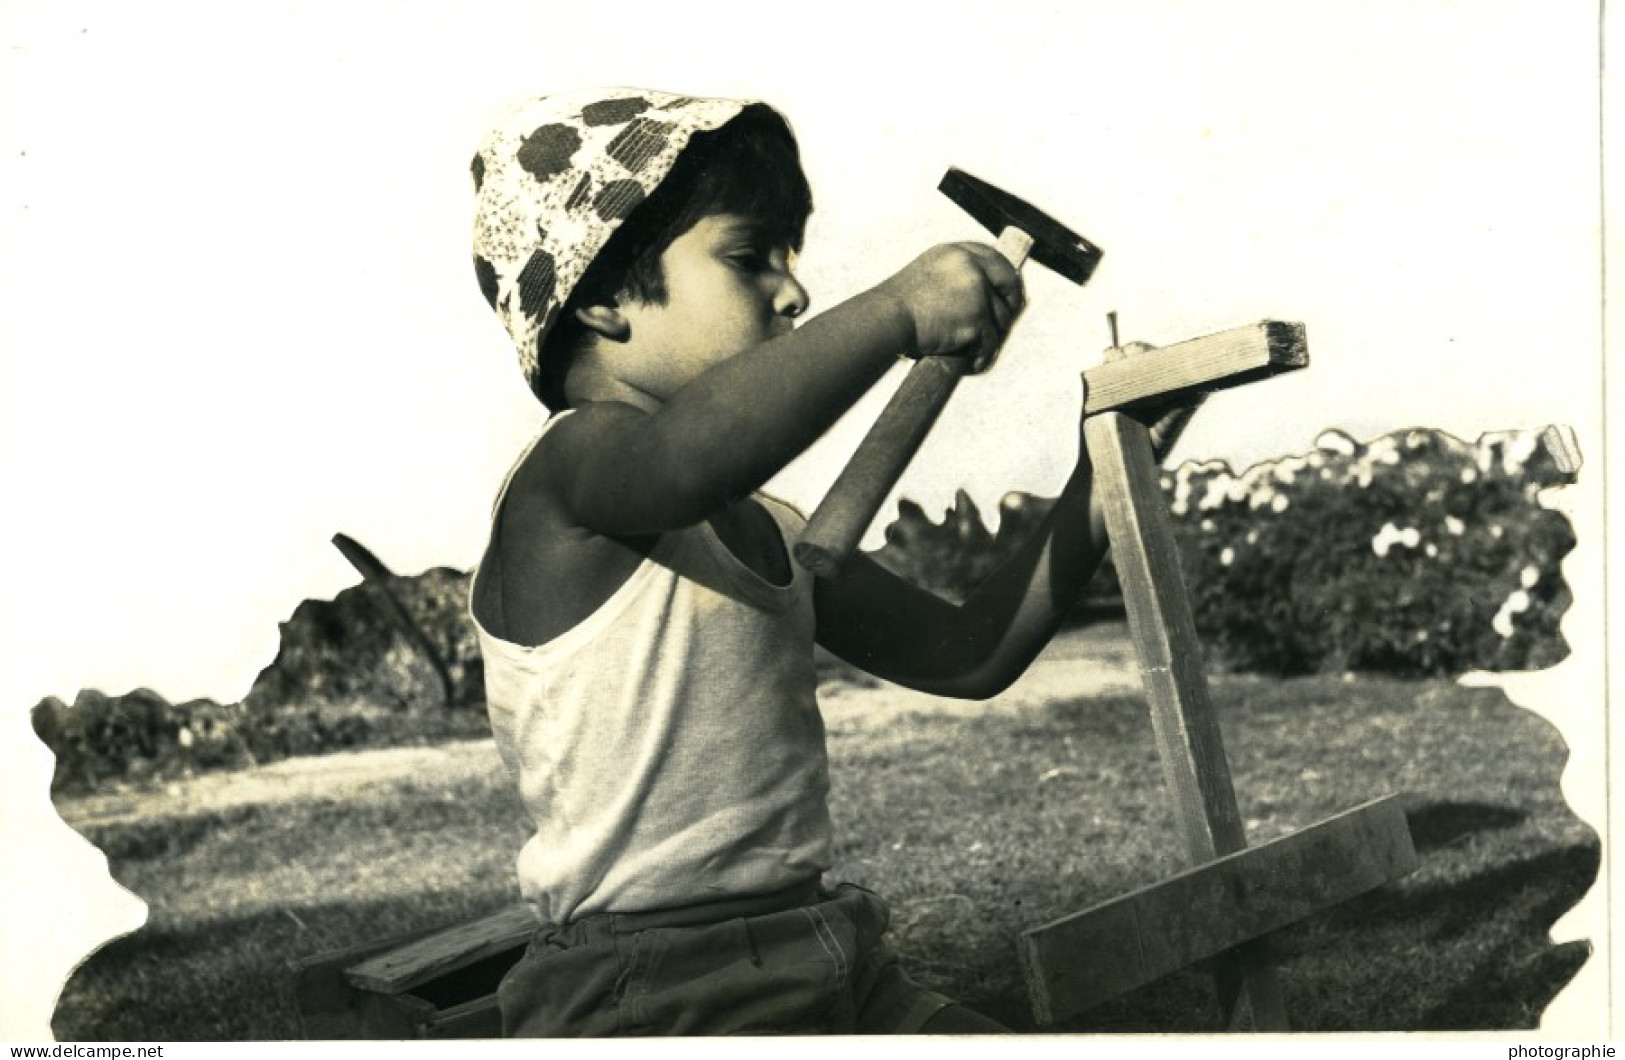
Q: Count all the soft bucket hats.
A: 1